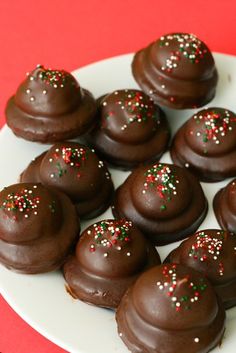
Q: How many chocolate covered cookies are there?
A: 11